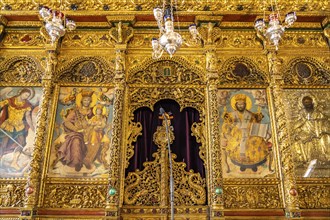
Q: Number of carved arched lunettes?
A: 5